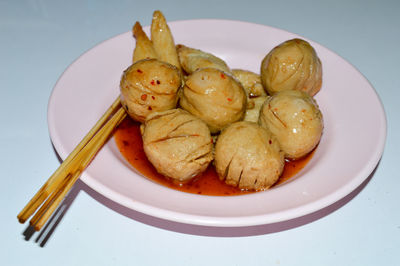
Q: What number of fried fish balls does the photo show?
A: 6